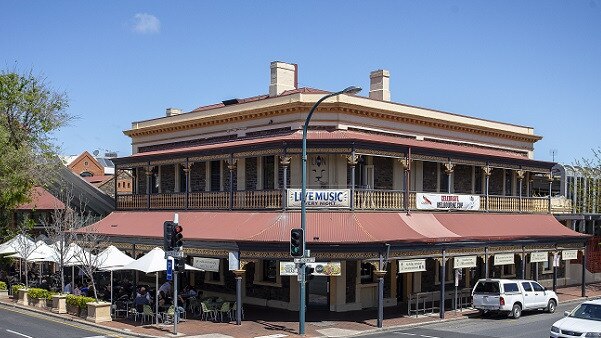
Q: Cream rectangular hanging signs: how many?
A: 6